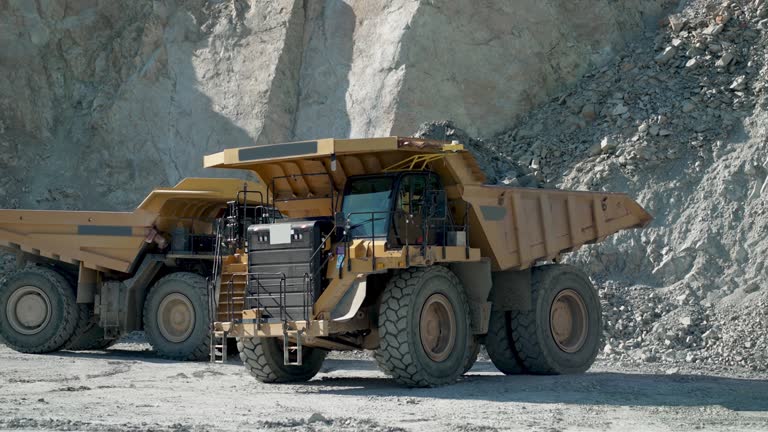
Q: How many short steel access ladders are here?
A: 2